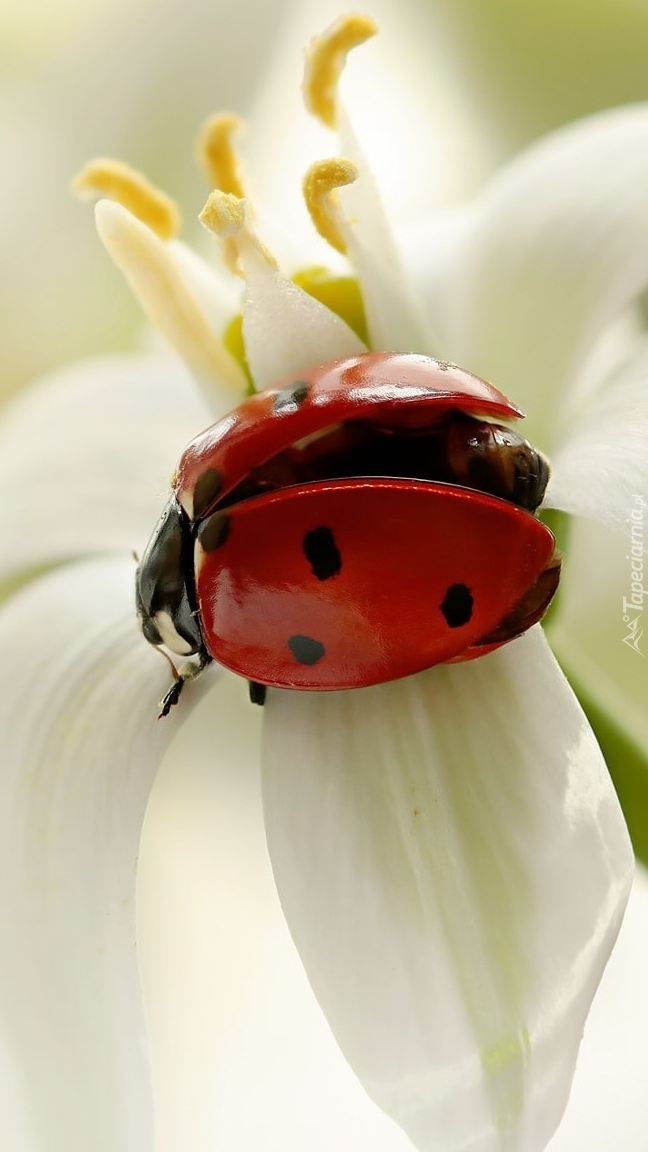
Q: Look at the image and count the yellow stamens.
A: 5